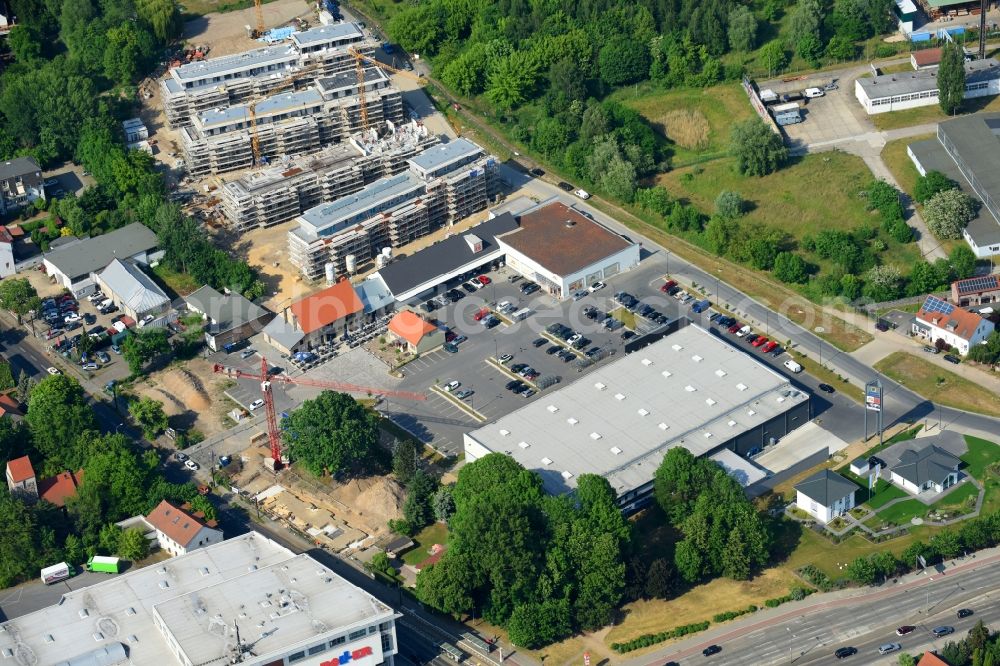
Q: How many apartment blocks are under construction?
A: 4